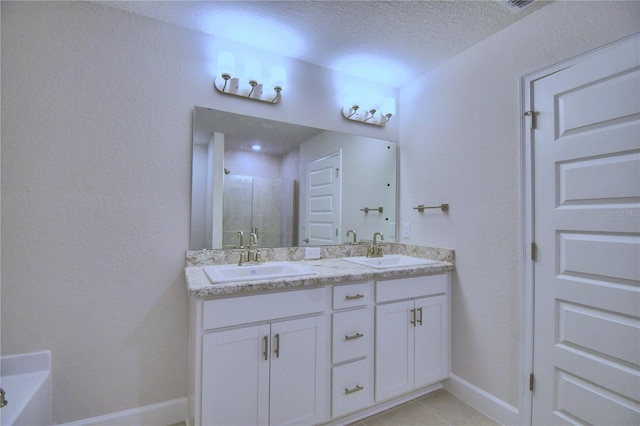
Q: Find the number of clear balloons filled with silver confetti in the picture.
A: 0